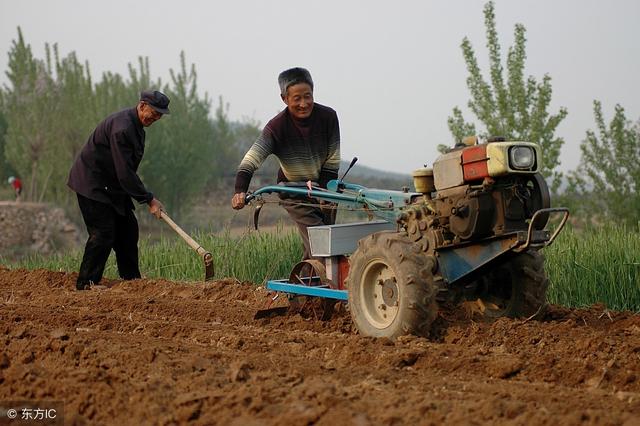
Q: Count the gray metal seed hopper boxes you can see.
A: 1